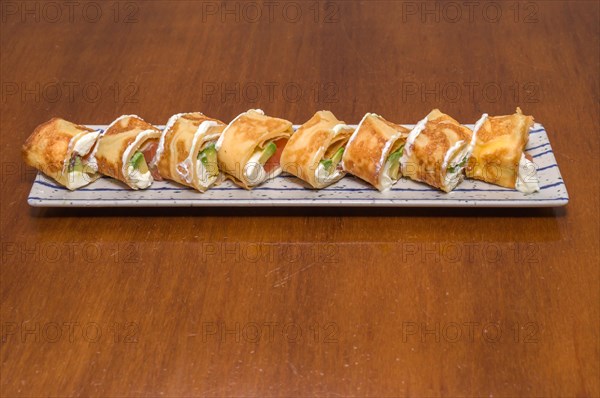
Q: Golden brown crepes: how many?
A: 8